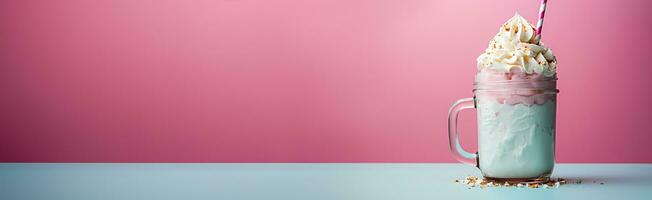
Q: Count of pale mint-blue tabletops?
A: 1